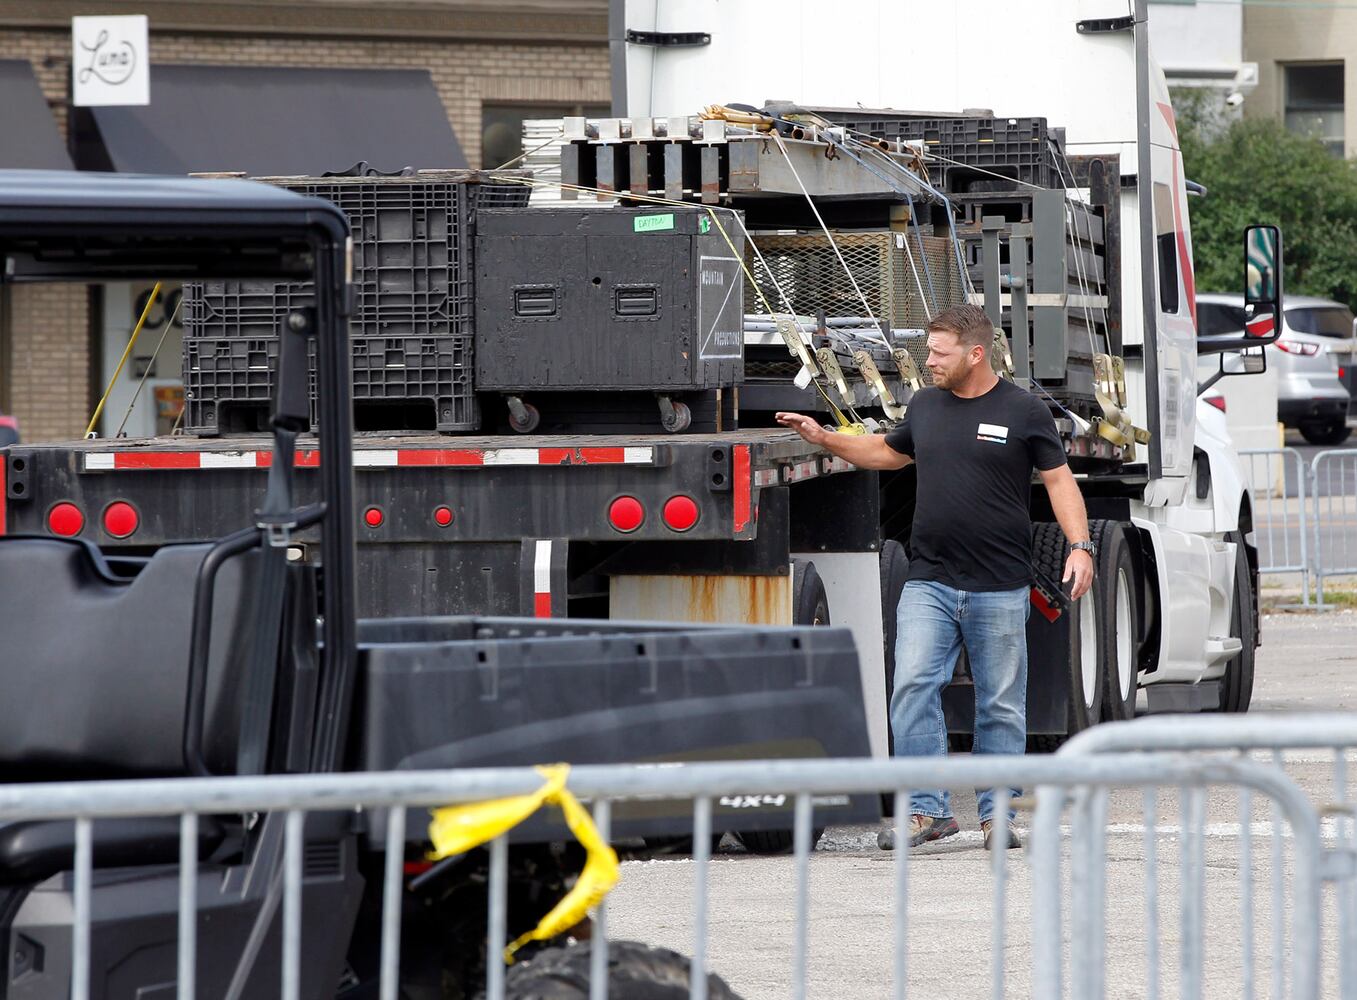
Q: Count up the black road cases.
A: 1